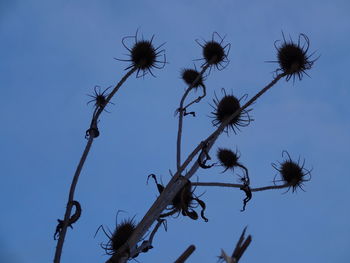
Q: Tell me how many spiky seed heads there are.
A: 10